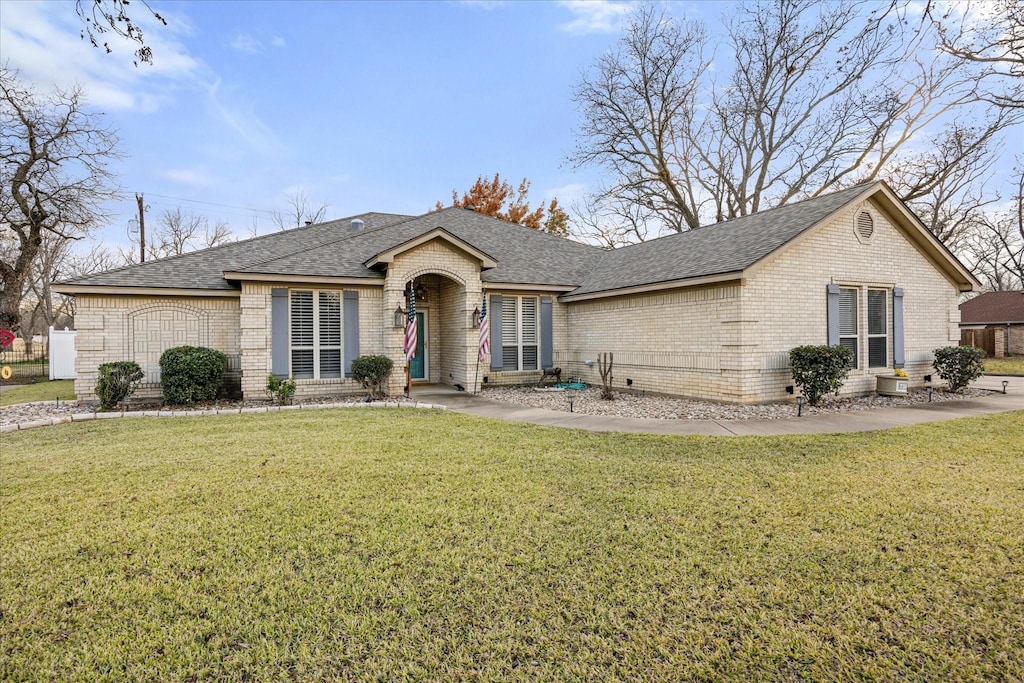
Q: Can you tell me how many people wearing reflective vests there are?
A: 0